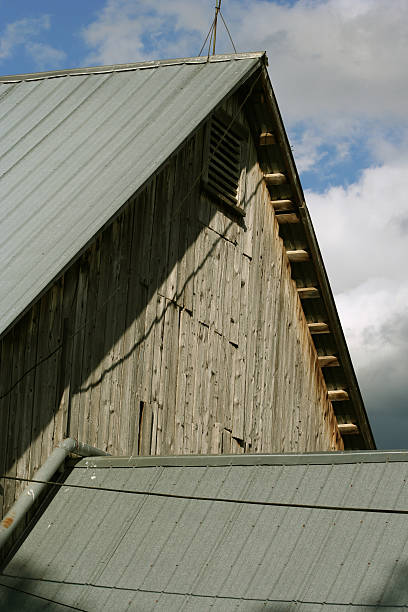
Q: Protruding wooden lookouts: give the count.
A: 10